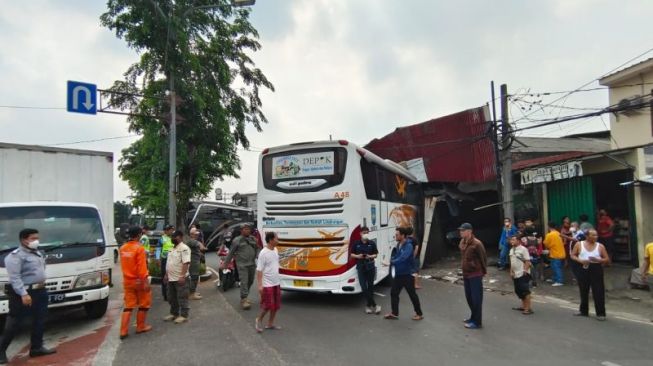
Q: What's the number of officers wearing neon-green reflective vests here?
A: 2